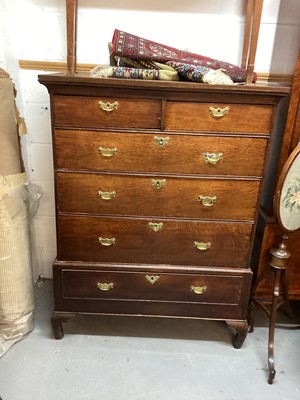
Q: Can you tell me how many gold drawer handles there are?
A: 10